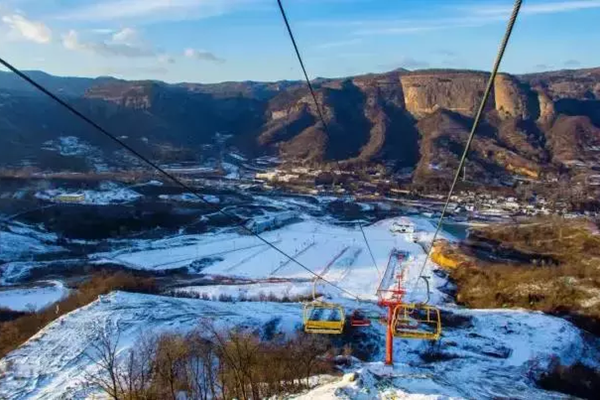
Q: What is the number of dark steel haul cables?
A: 3